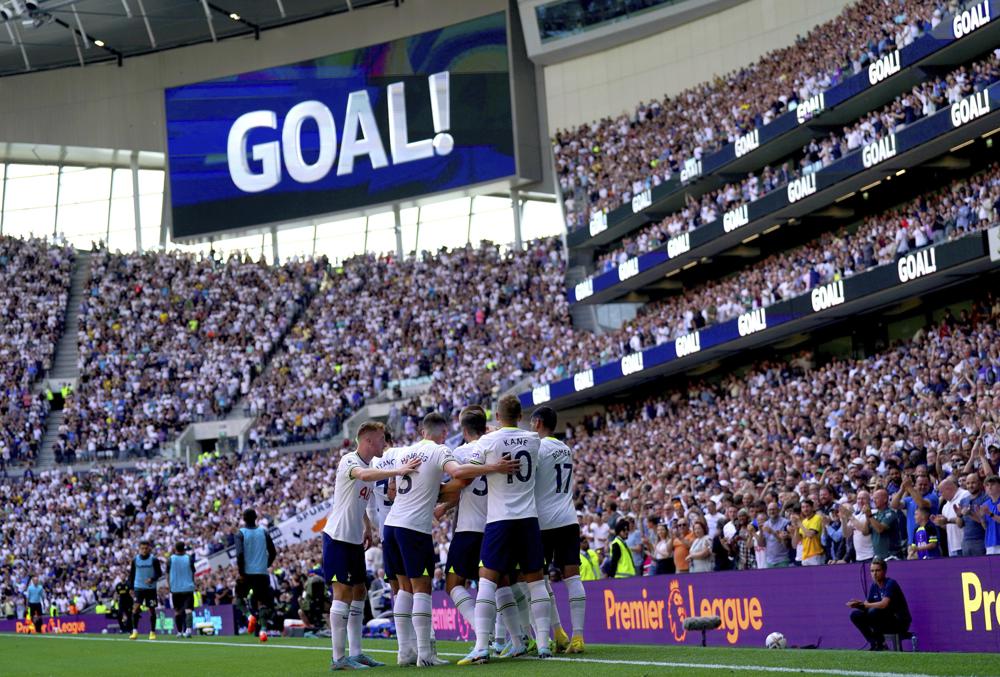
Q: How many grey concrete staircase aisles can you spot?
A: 2